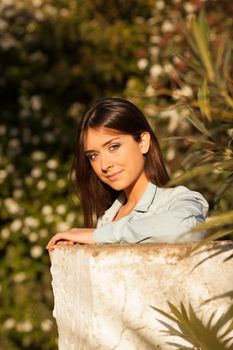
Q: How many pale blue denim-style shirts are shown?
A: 1